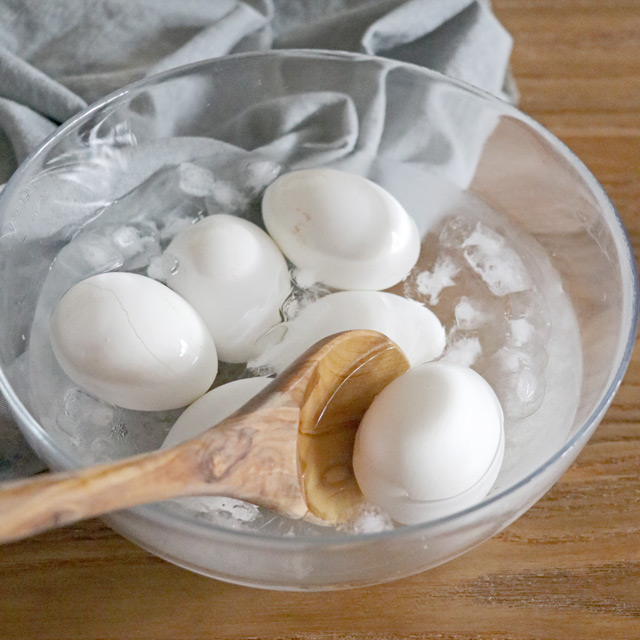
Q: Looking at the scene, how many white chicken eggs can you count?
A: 6